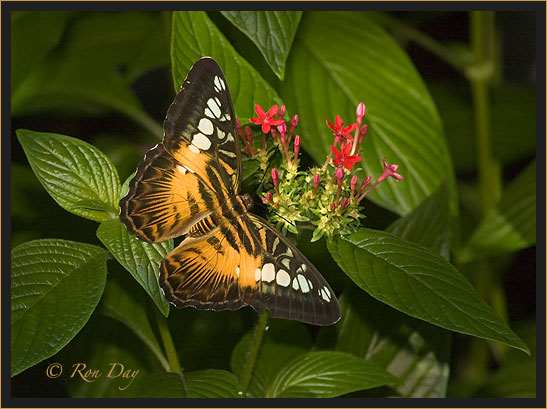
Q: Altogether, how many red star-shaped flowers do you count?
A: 3